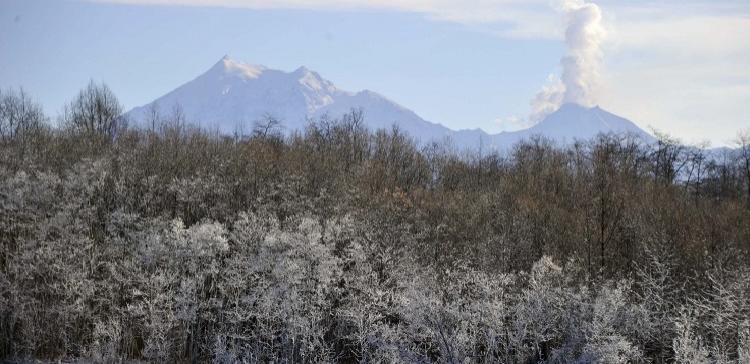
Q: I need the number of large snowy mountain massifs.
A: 2